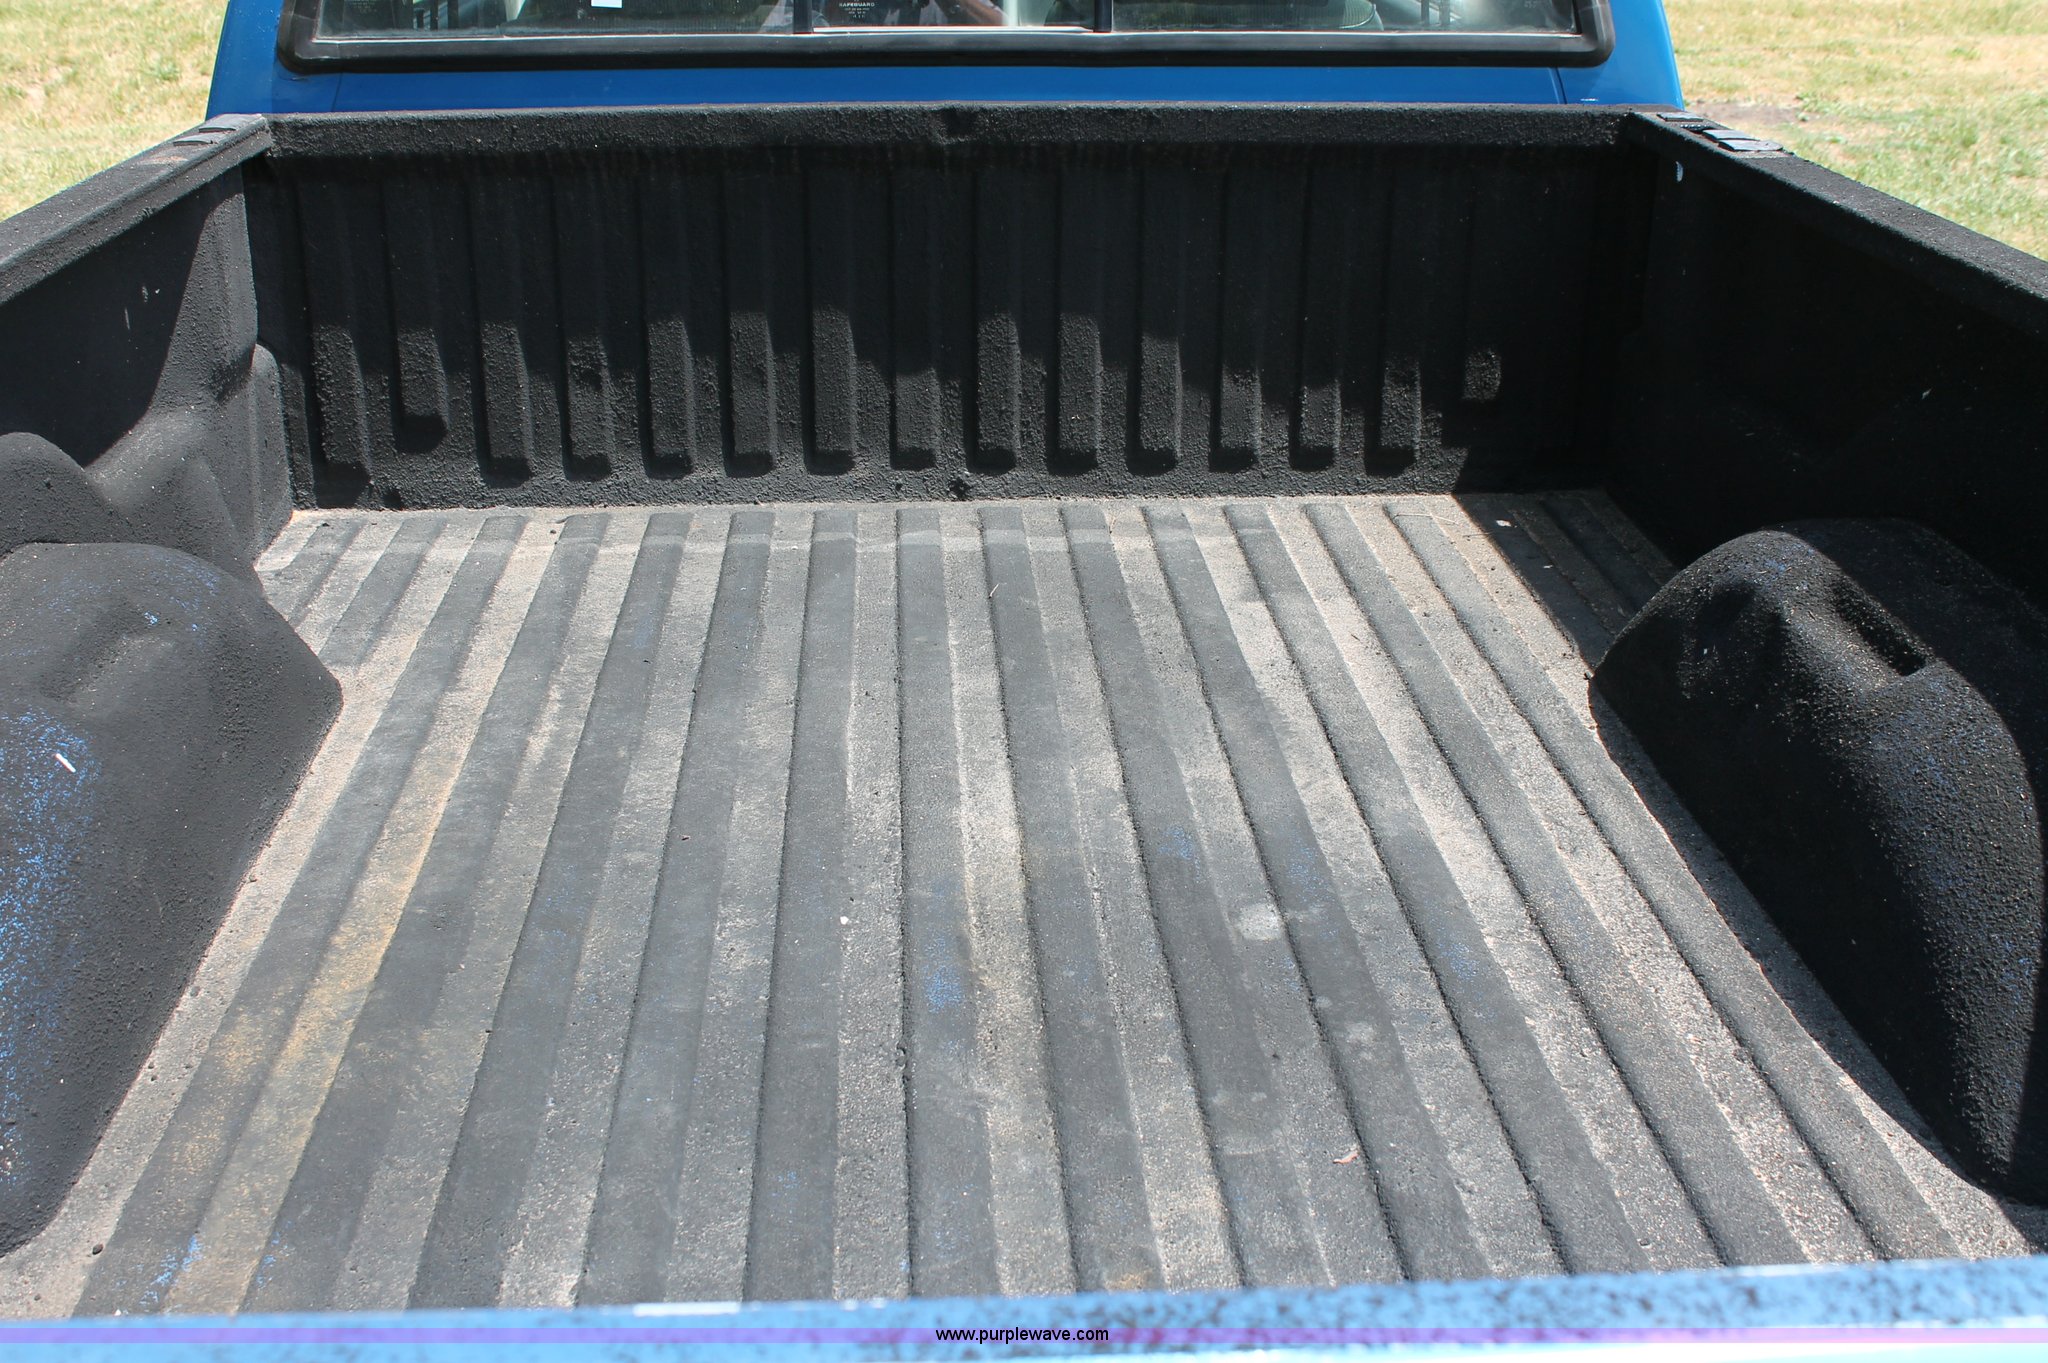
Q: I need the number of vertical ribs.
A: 15